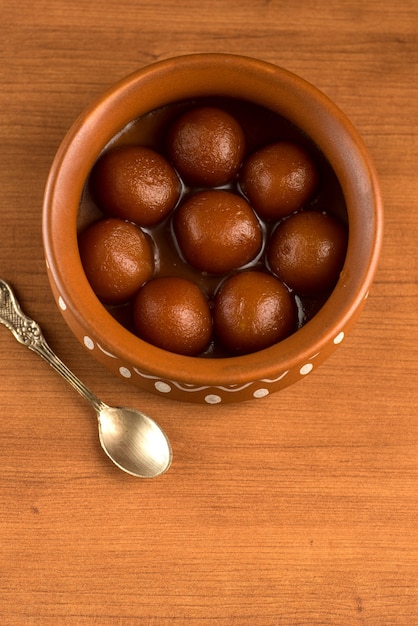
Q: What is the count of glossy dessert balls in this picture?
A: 8